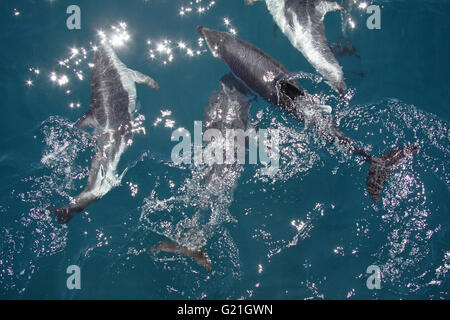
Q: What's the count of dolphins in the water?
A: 4